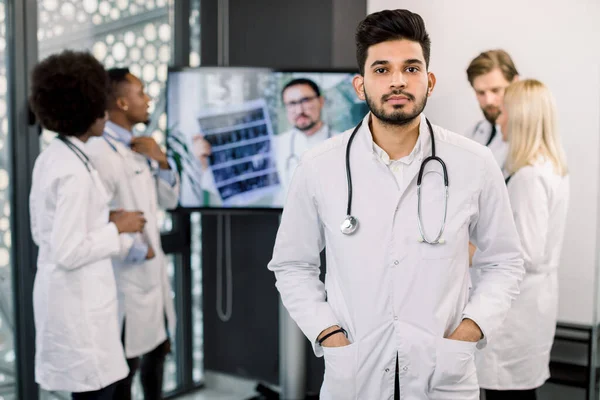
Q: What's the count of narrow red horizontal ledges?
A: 0